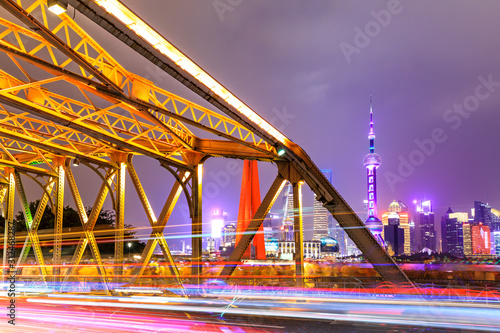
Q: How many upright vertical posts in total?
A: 5